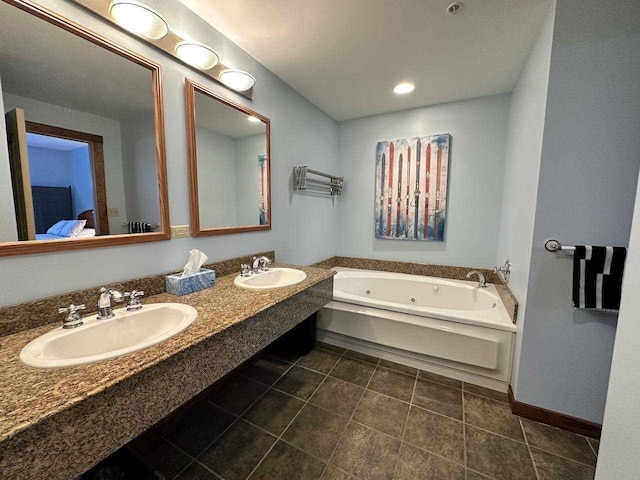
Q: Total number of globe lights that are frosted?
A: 3